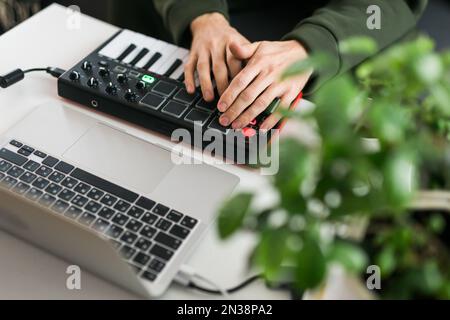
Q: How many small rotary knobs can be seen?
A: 8